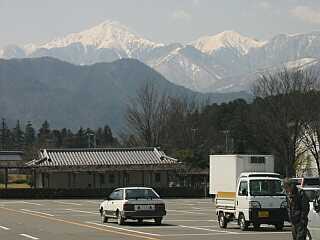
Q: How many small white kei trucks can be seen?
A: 1